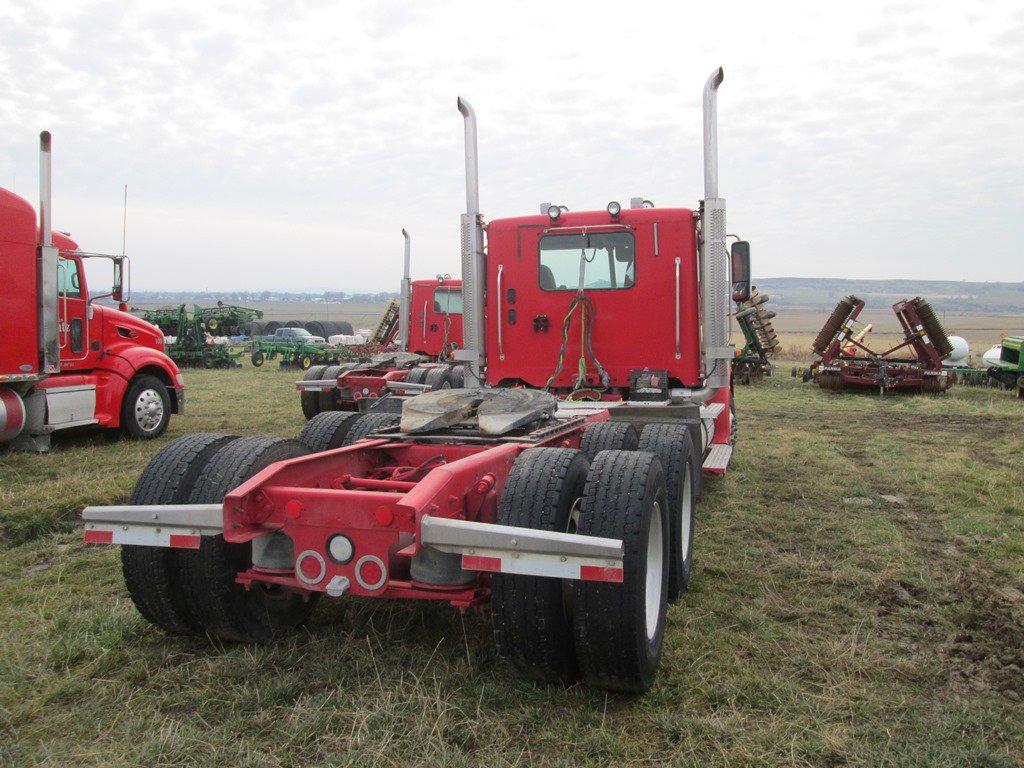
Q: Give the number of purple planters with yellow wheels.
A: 0